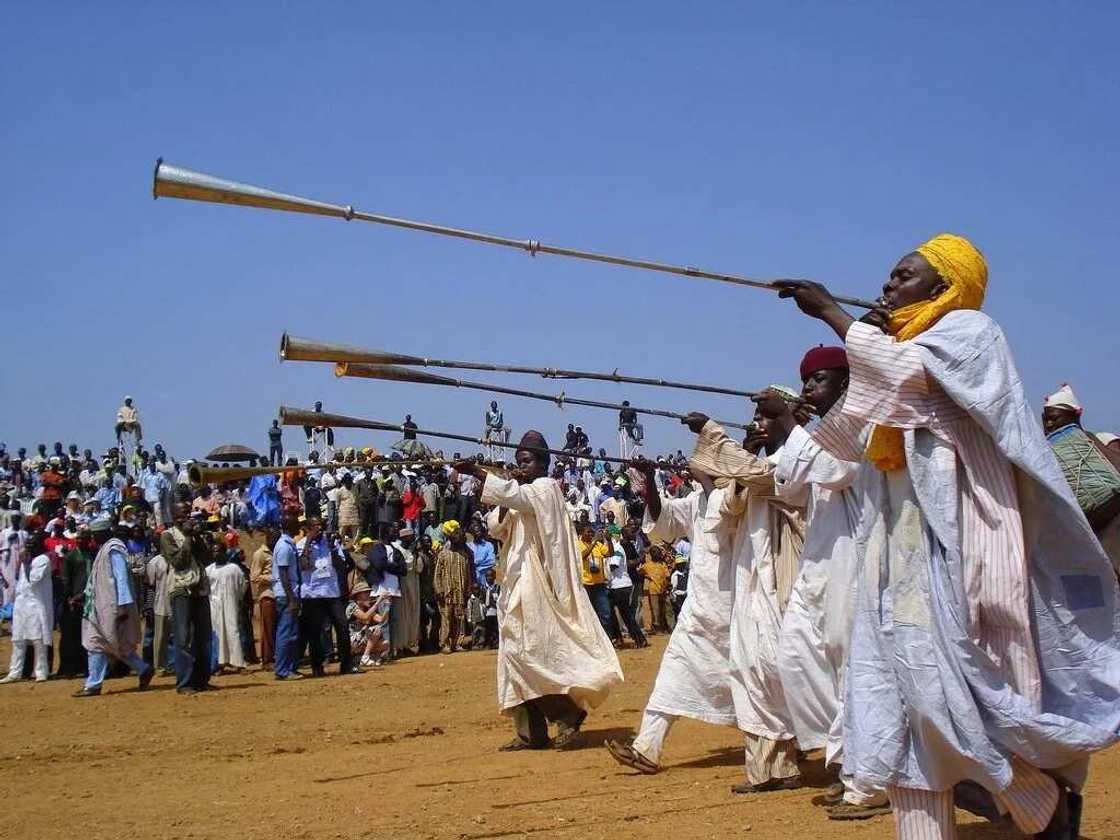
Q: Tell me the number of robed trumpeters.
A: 5